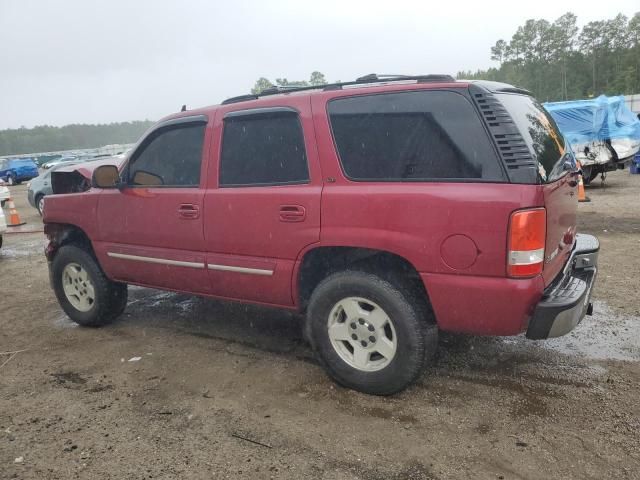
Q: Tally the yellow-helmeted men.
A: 0